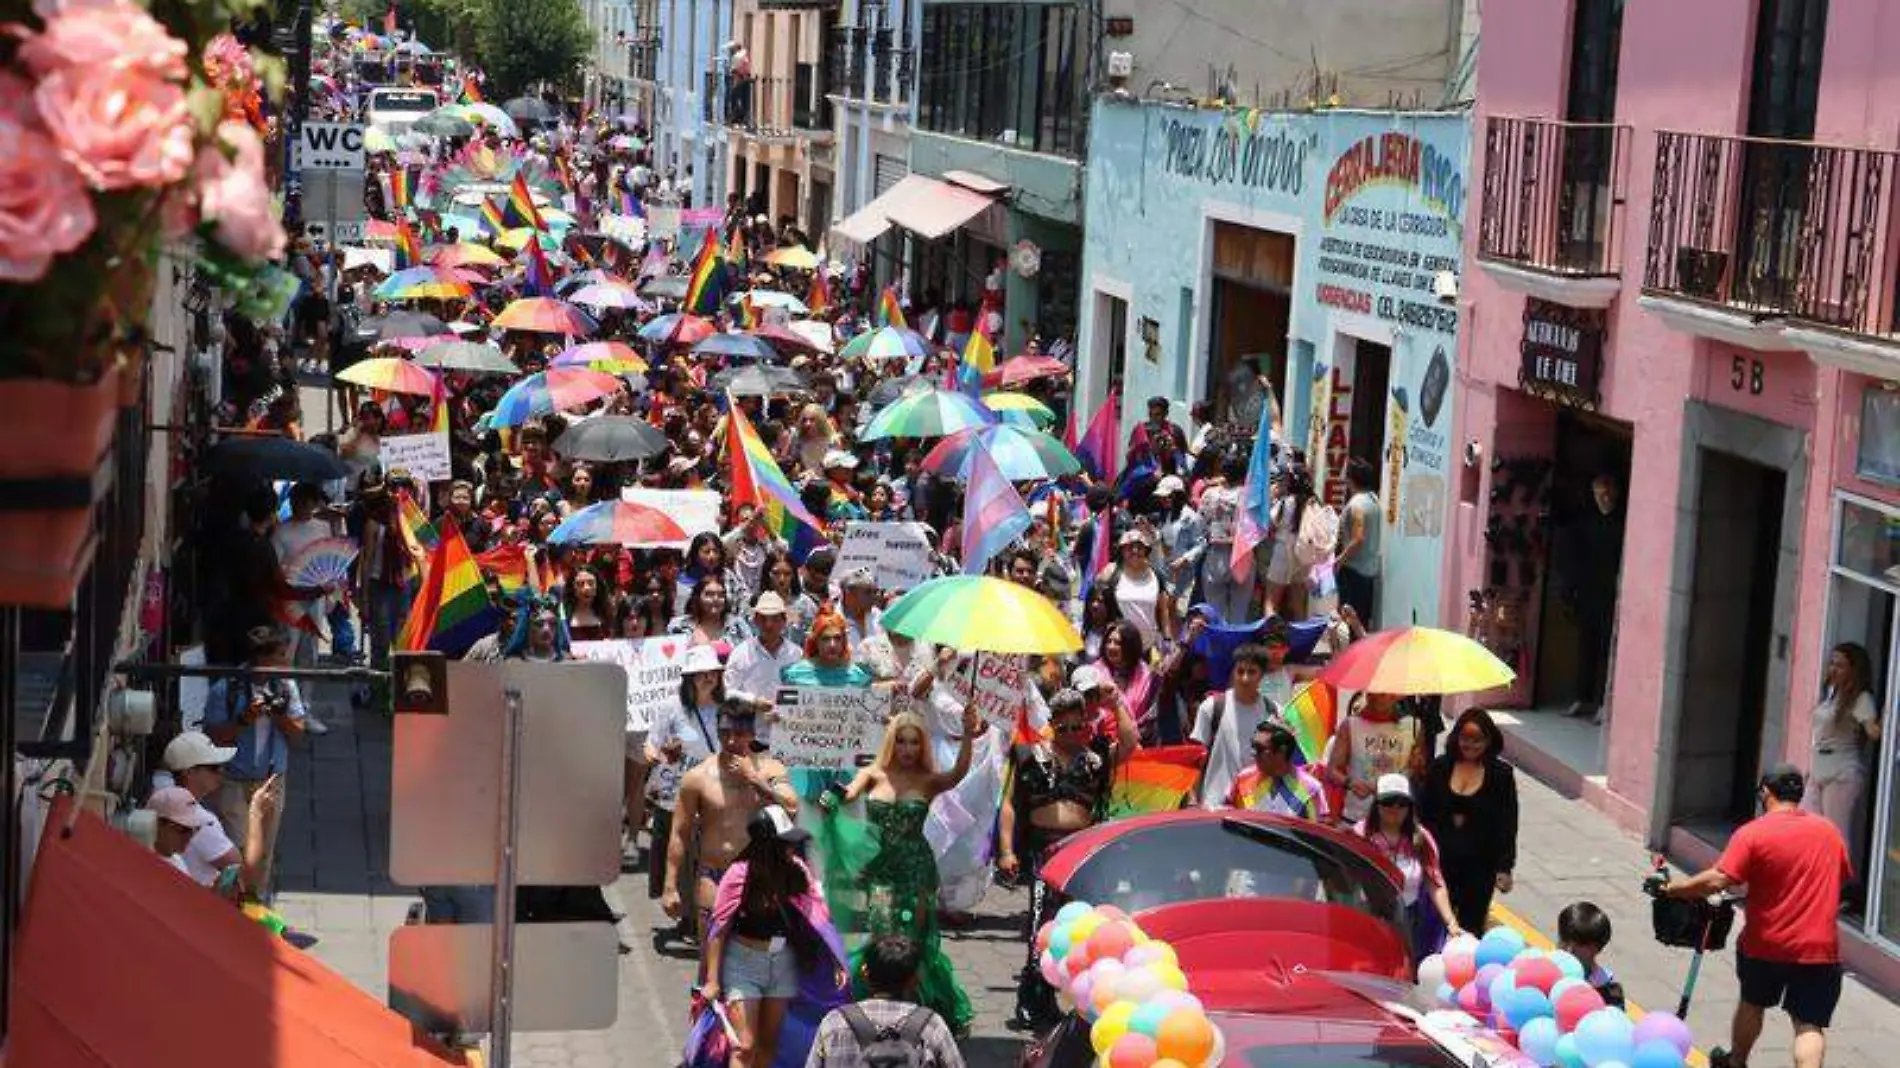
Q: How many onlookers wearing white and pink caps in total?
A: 2